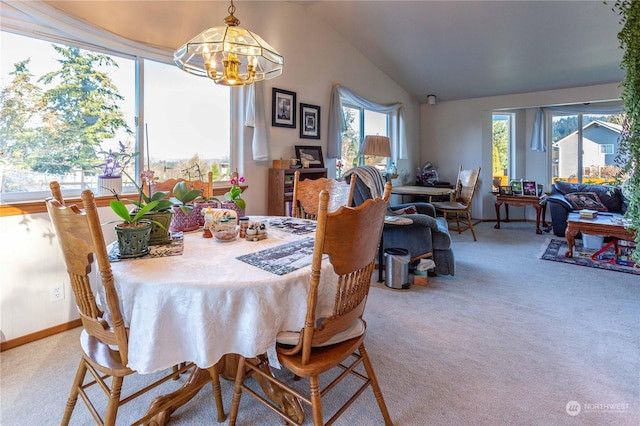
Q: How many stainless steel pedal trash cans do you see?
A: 1